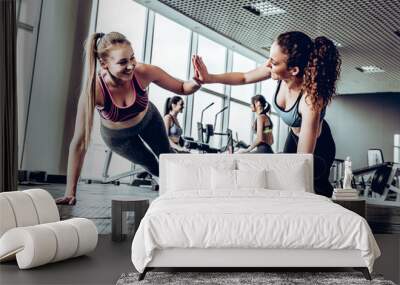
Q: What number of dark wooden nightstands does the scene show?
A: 2